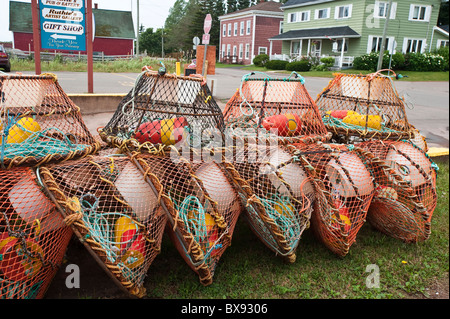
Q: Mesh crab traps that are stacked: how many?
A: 10